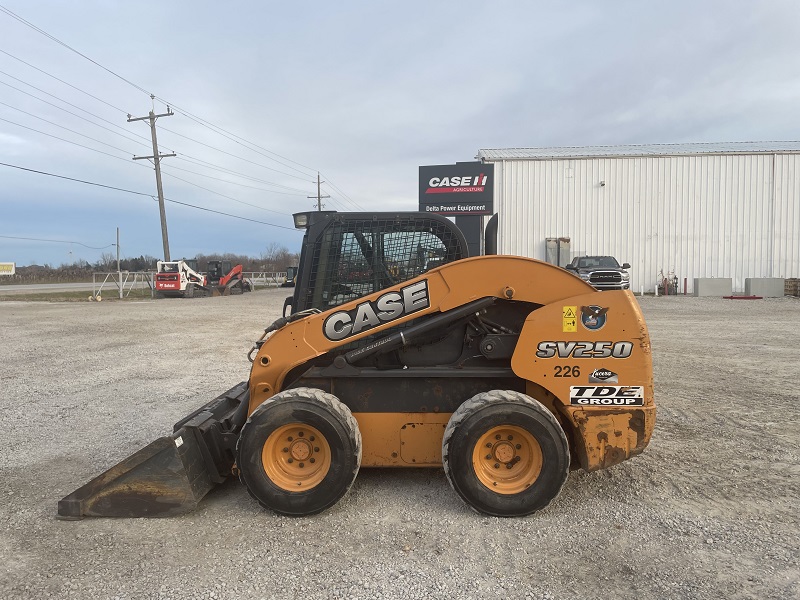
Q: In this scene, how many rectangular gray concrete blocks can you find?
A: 2